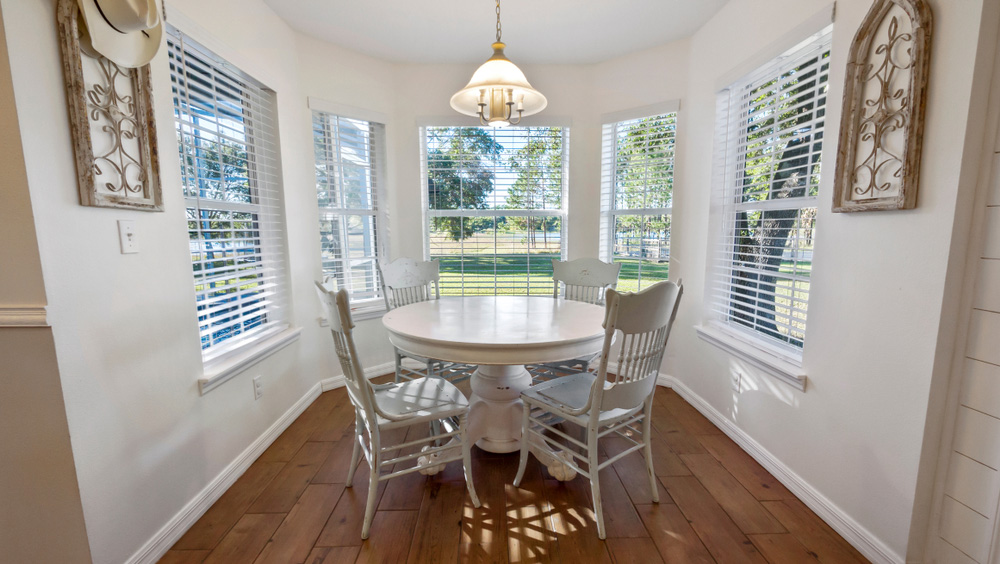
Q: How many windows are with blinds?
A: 5